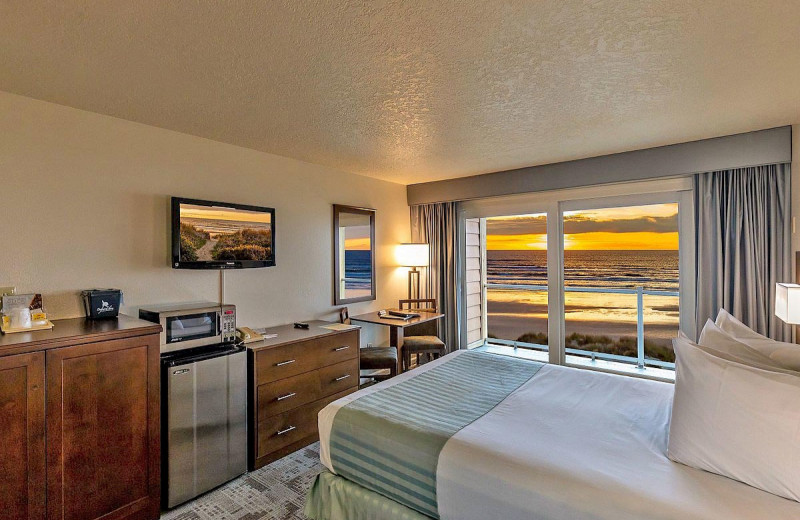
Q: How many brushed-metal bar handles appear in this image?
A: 5